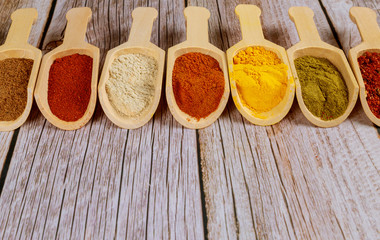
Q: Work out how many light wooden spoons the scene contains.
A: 7